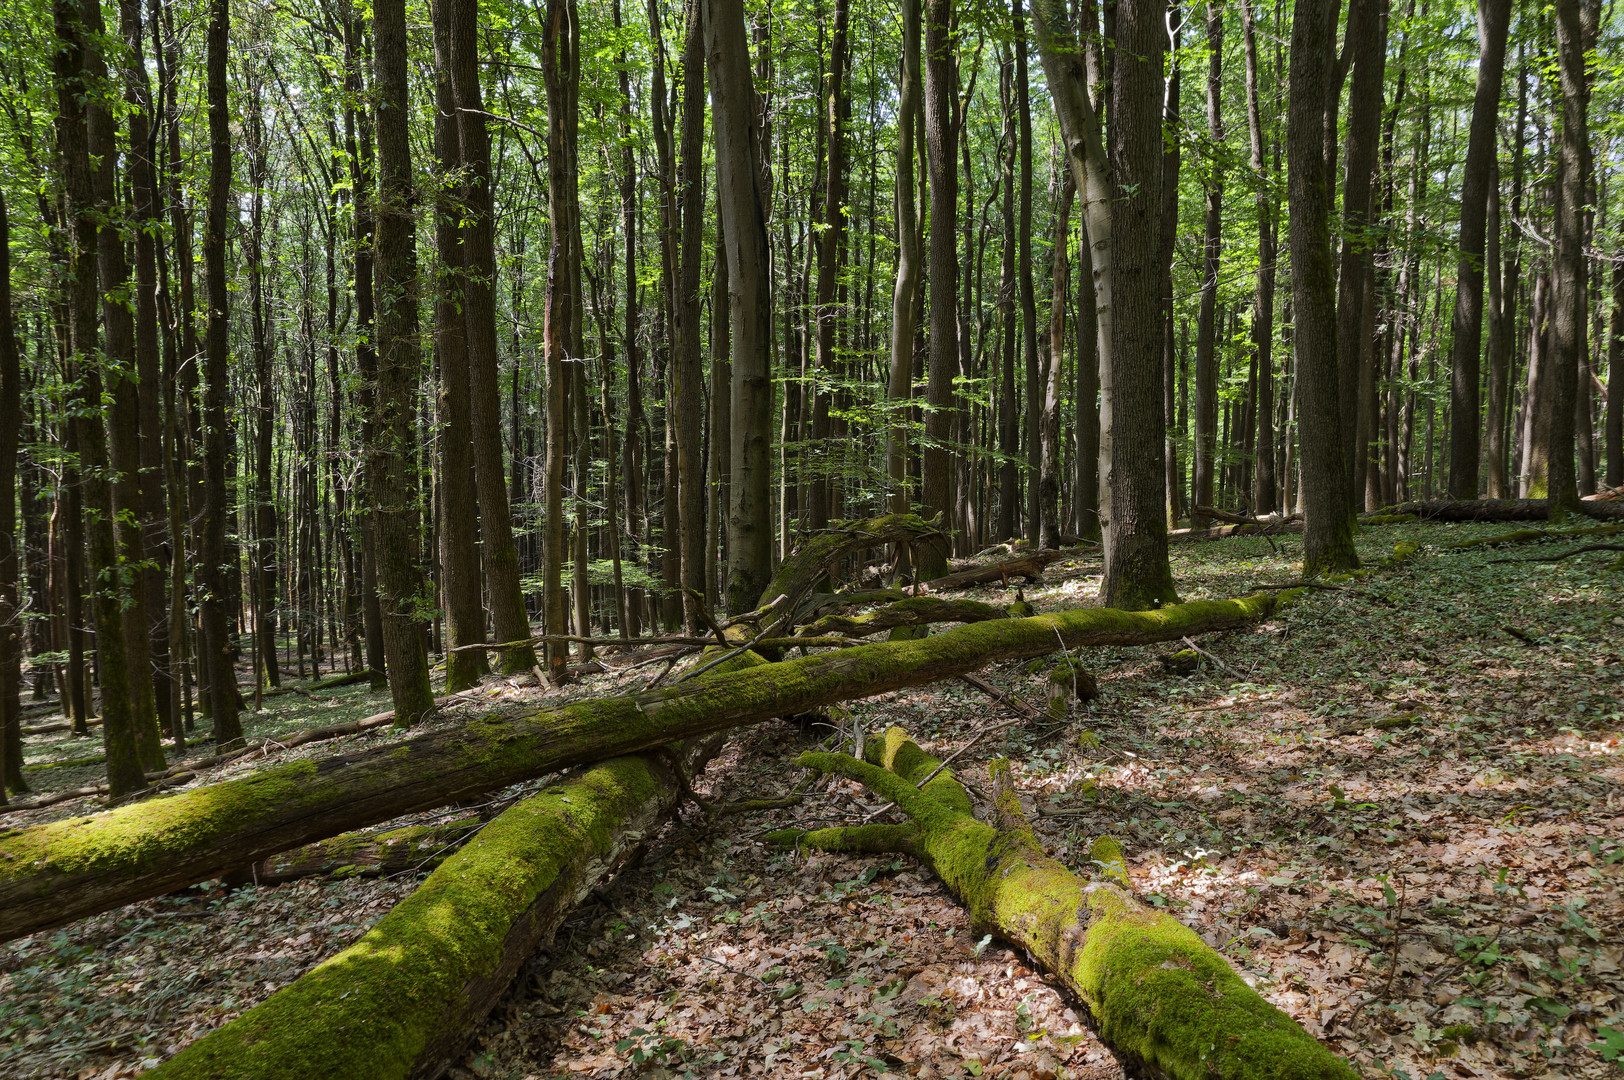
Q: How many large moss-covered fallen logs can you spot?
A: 3